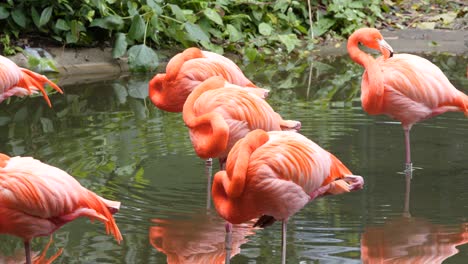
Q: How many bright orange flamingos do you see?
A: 6